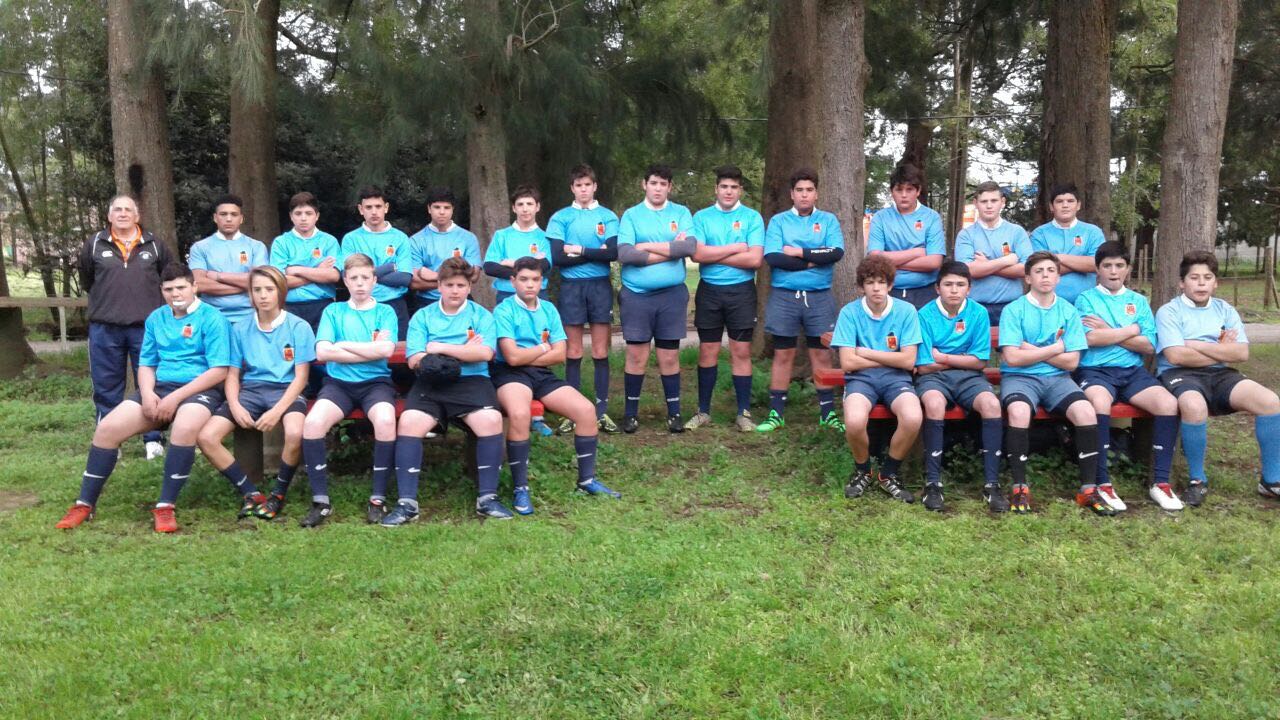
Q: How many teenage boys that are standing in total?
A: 12